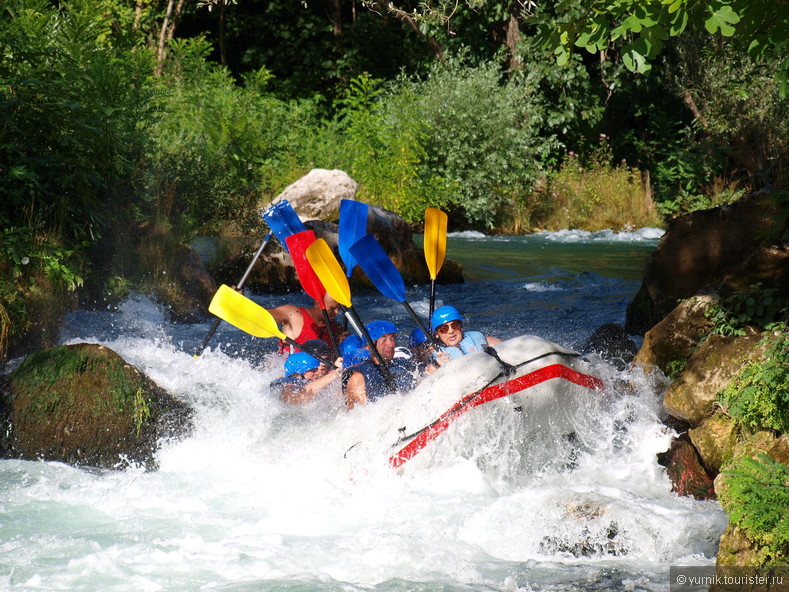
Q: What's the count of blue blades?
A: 3